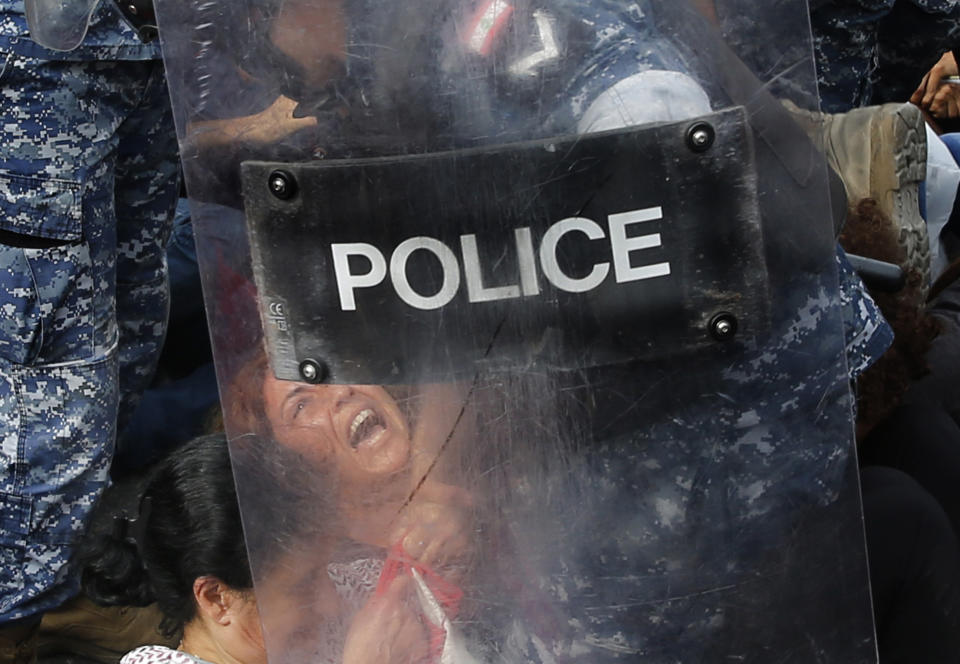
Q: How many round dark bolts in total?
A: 4